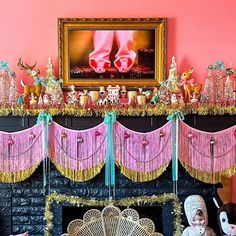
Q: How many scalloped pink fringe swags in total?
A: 4